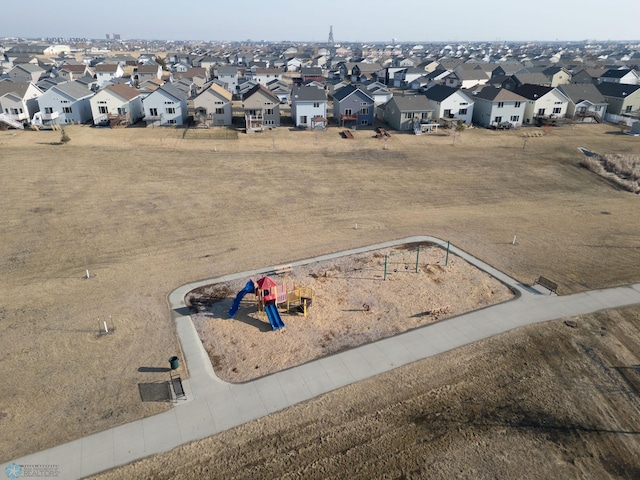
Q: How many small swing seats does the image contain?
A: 4